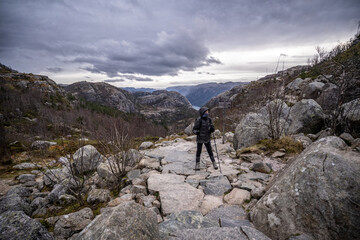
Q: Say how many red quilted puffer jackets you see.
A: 0